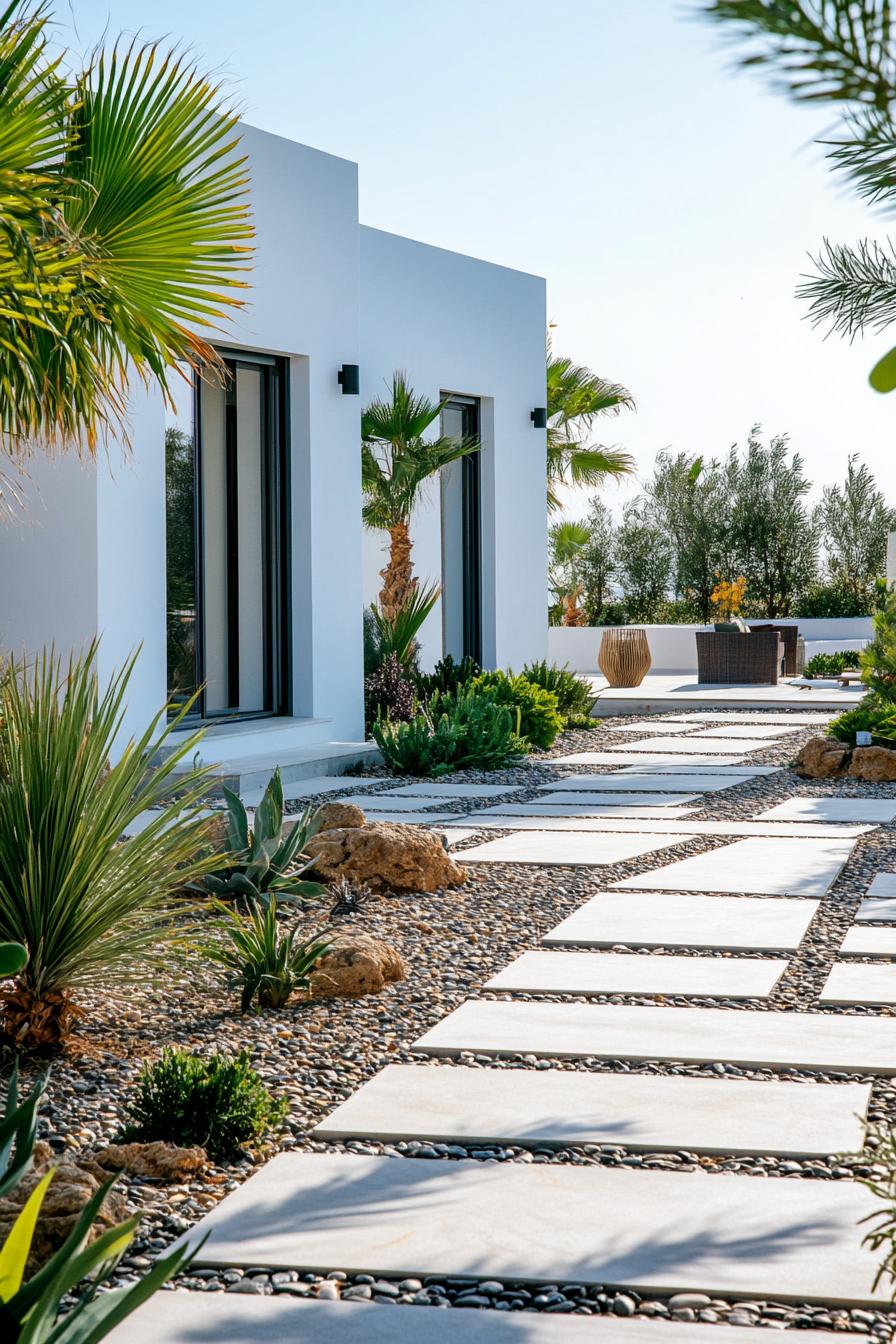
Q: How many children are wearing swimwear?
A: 0